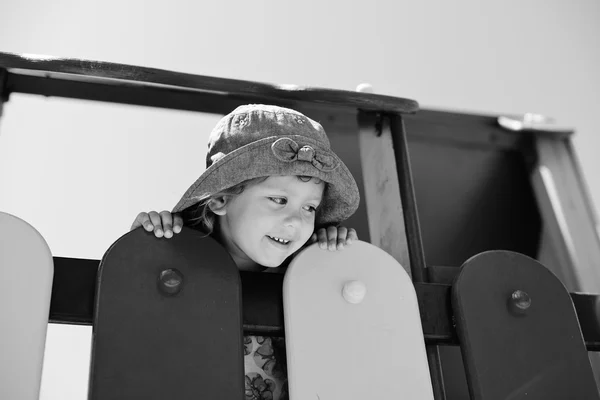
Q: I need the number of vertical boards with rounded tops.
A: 4